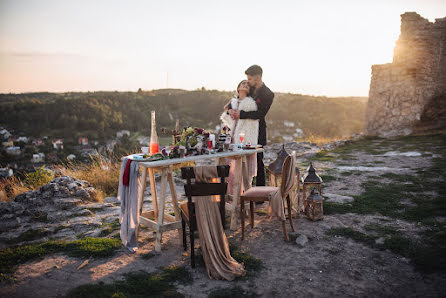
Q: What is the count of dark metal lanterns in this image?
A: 3